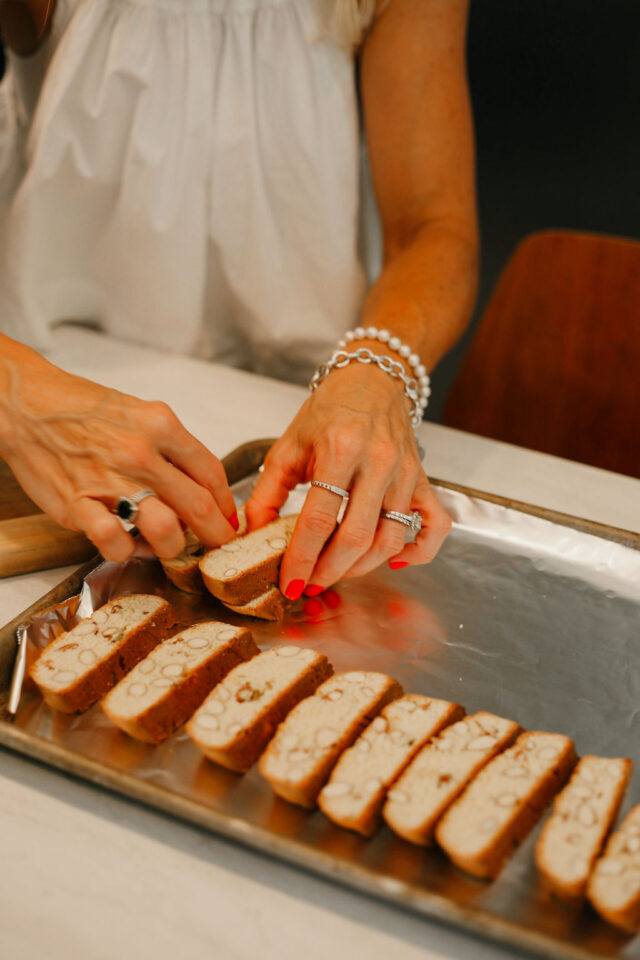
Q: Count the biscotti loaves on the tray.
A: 12